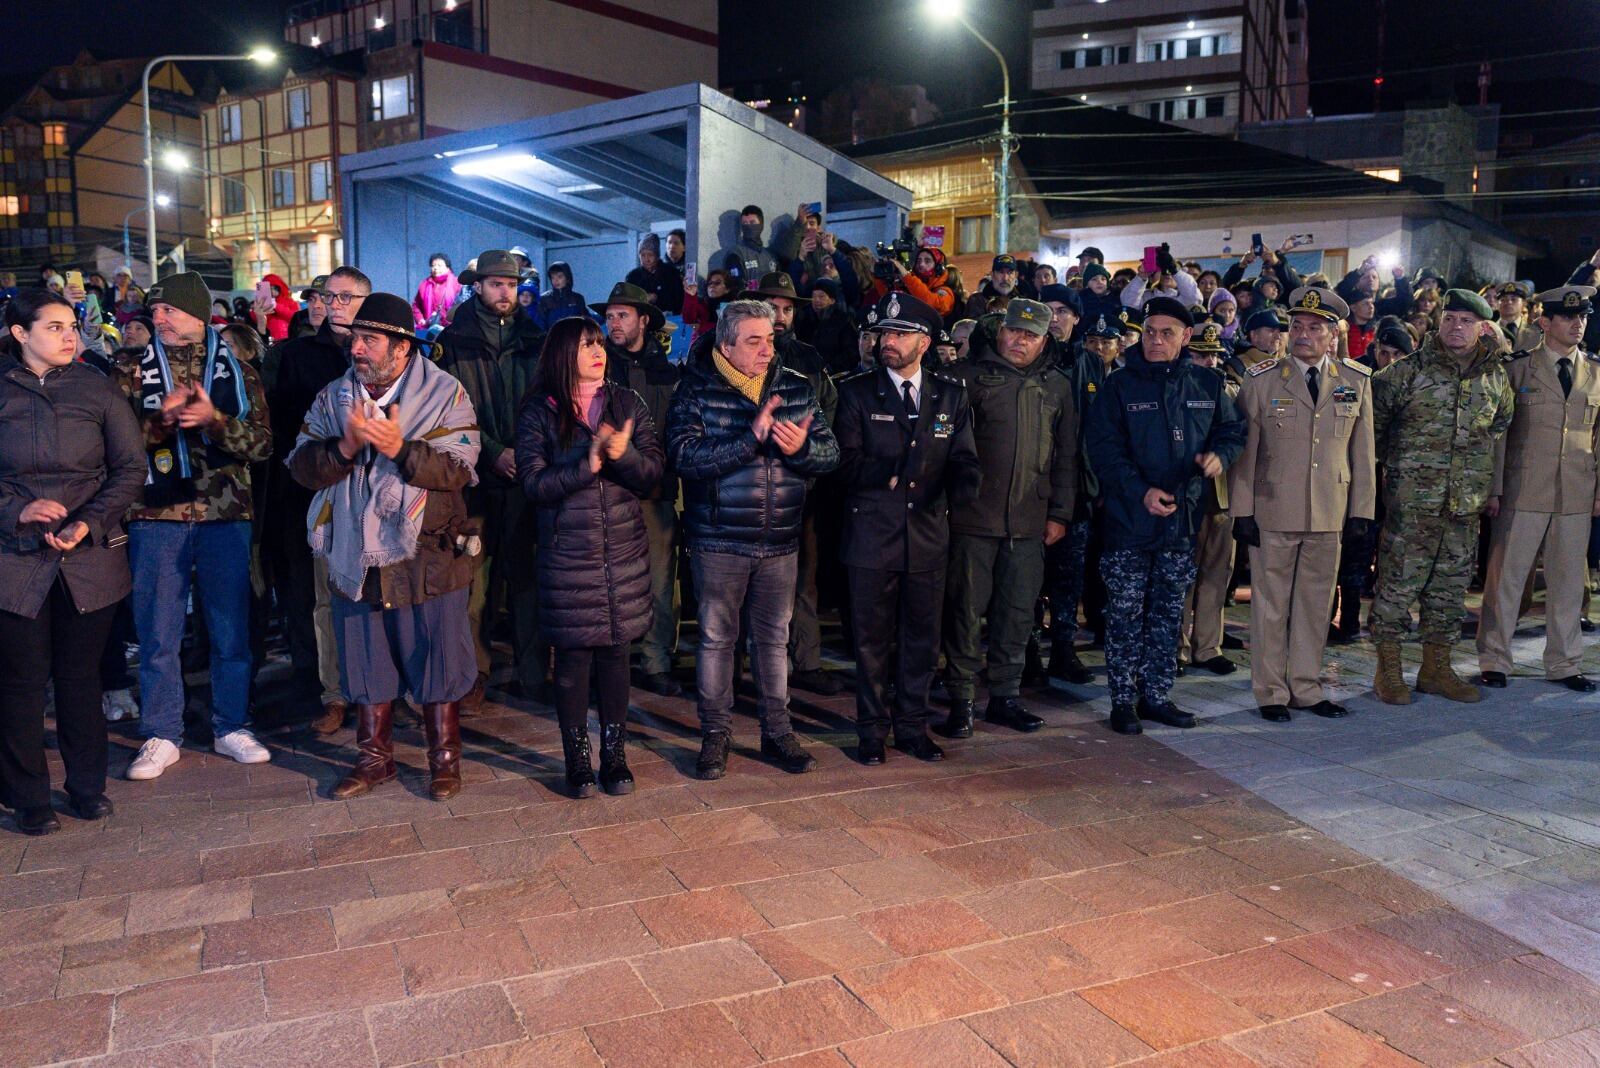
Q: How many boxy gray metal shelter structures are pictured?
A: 1